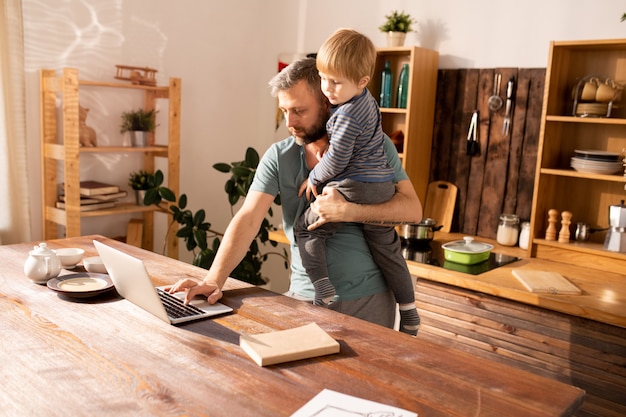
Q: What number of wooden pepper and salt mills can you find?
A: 2